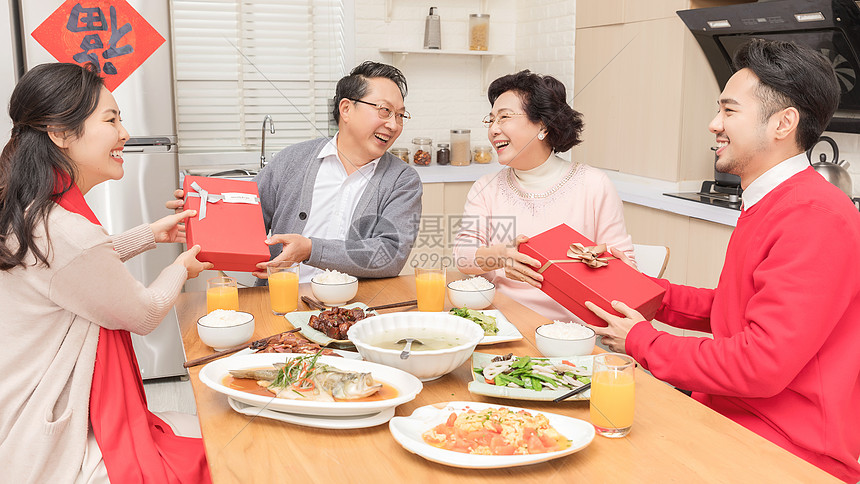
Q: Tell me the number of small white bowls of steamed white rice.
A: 4